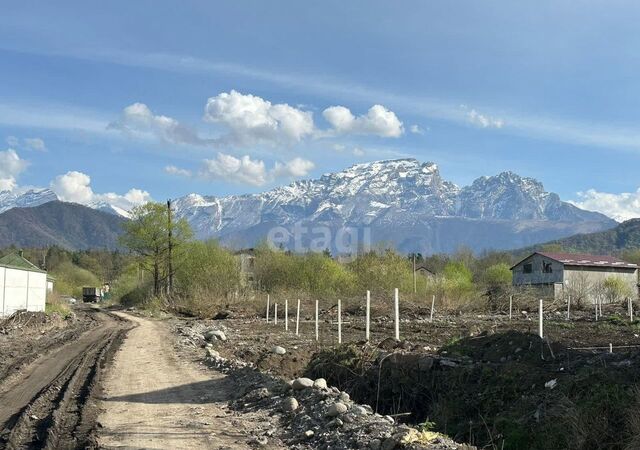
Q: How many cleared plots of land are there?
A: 1